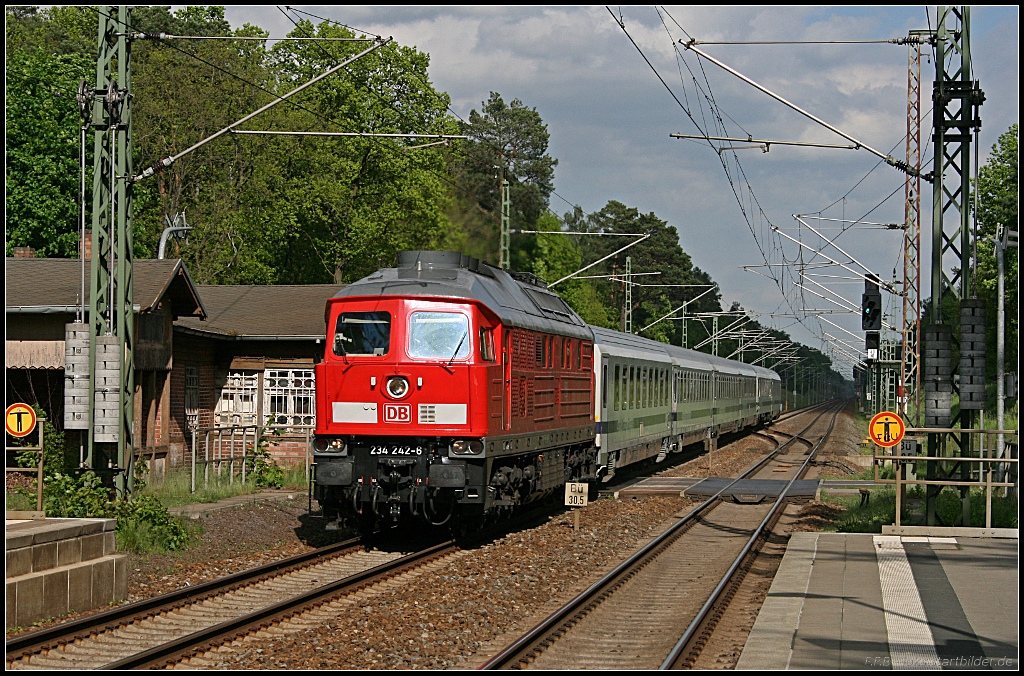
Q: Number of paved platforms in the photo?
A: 2